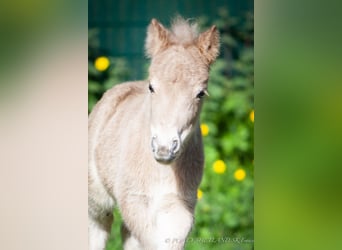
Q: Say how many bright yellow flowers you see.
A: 6